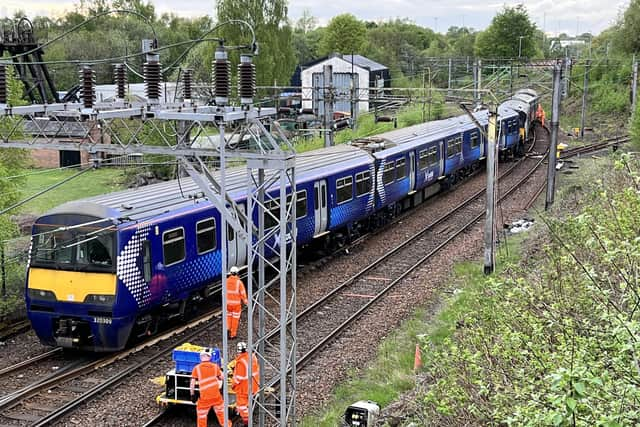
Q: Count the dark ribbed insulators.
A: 7